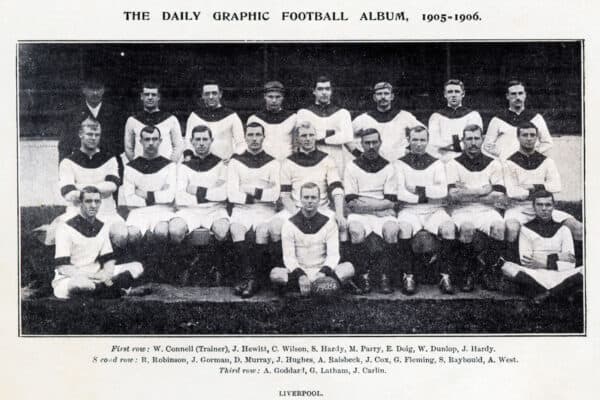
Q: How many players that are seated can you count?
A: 12